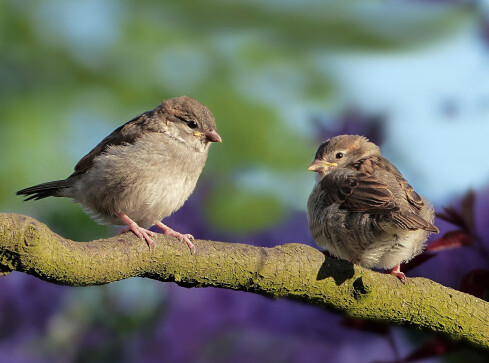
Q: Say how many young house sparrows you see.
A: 2